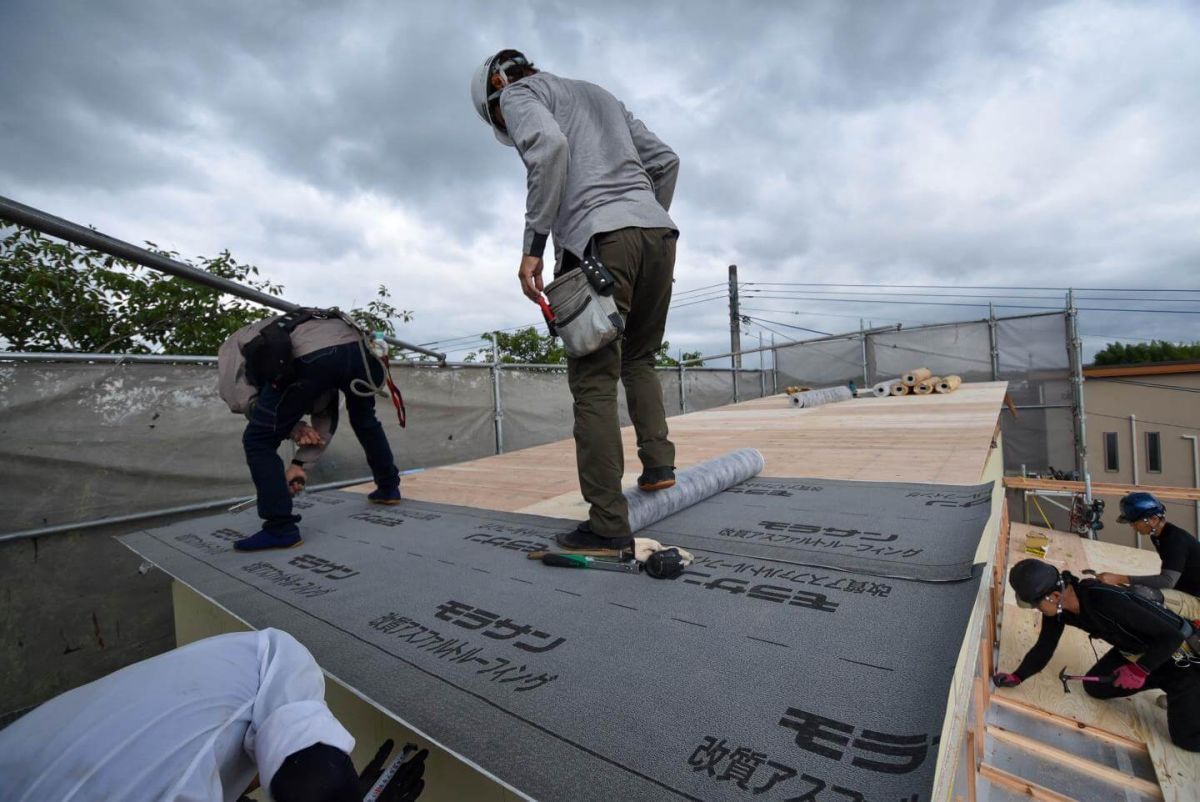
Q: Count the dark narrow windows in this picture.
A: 2